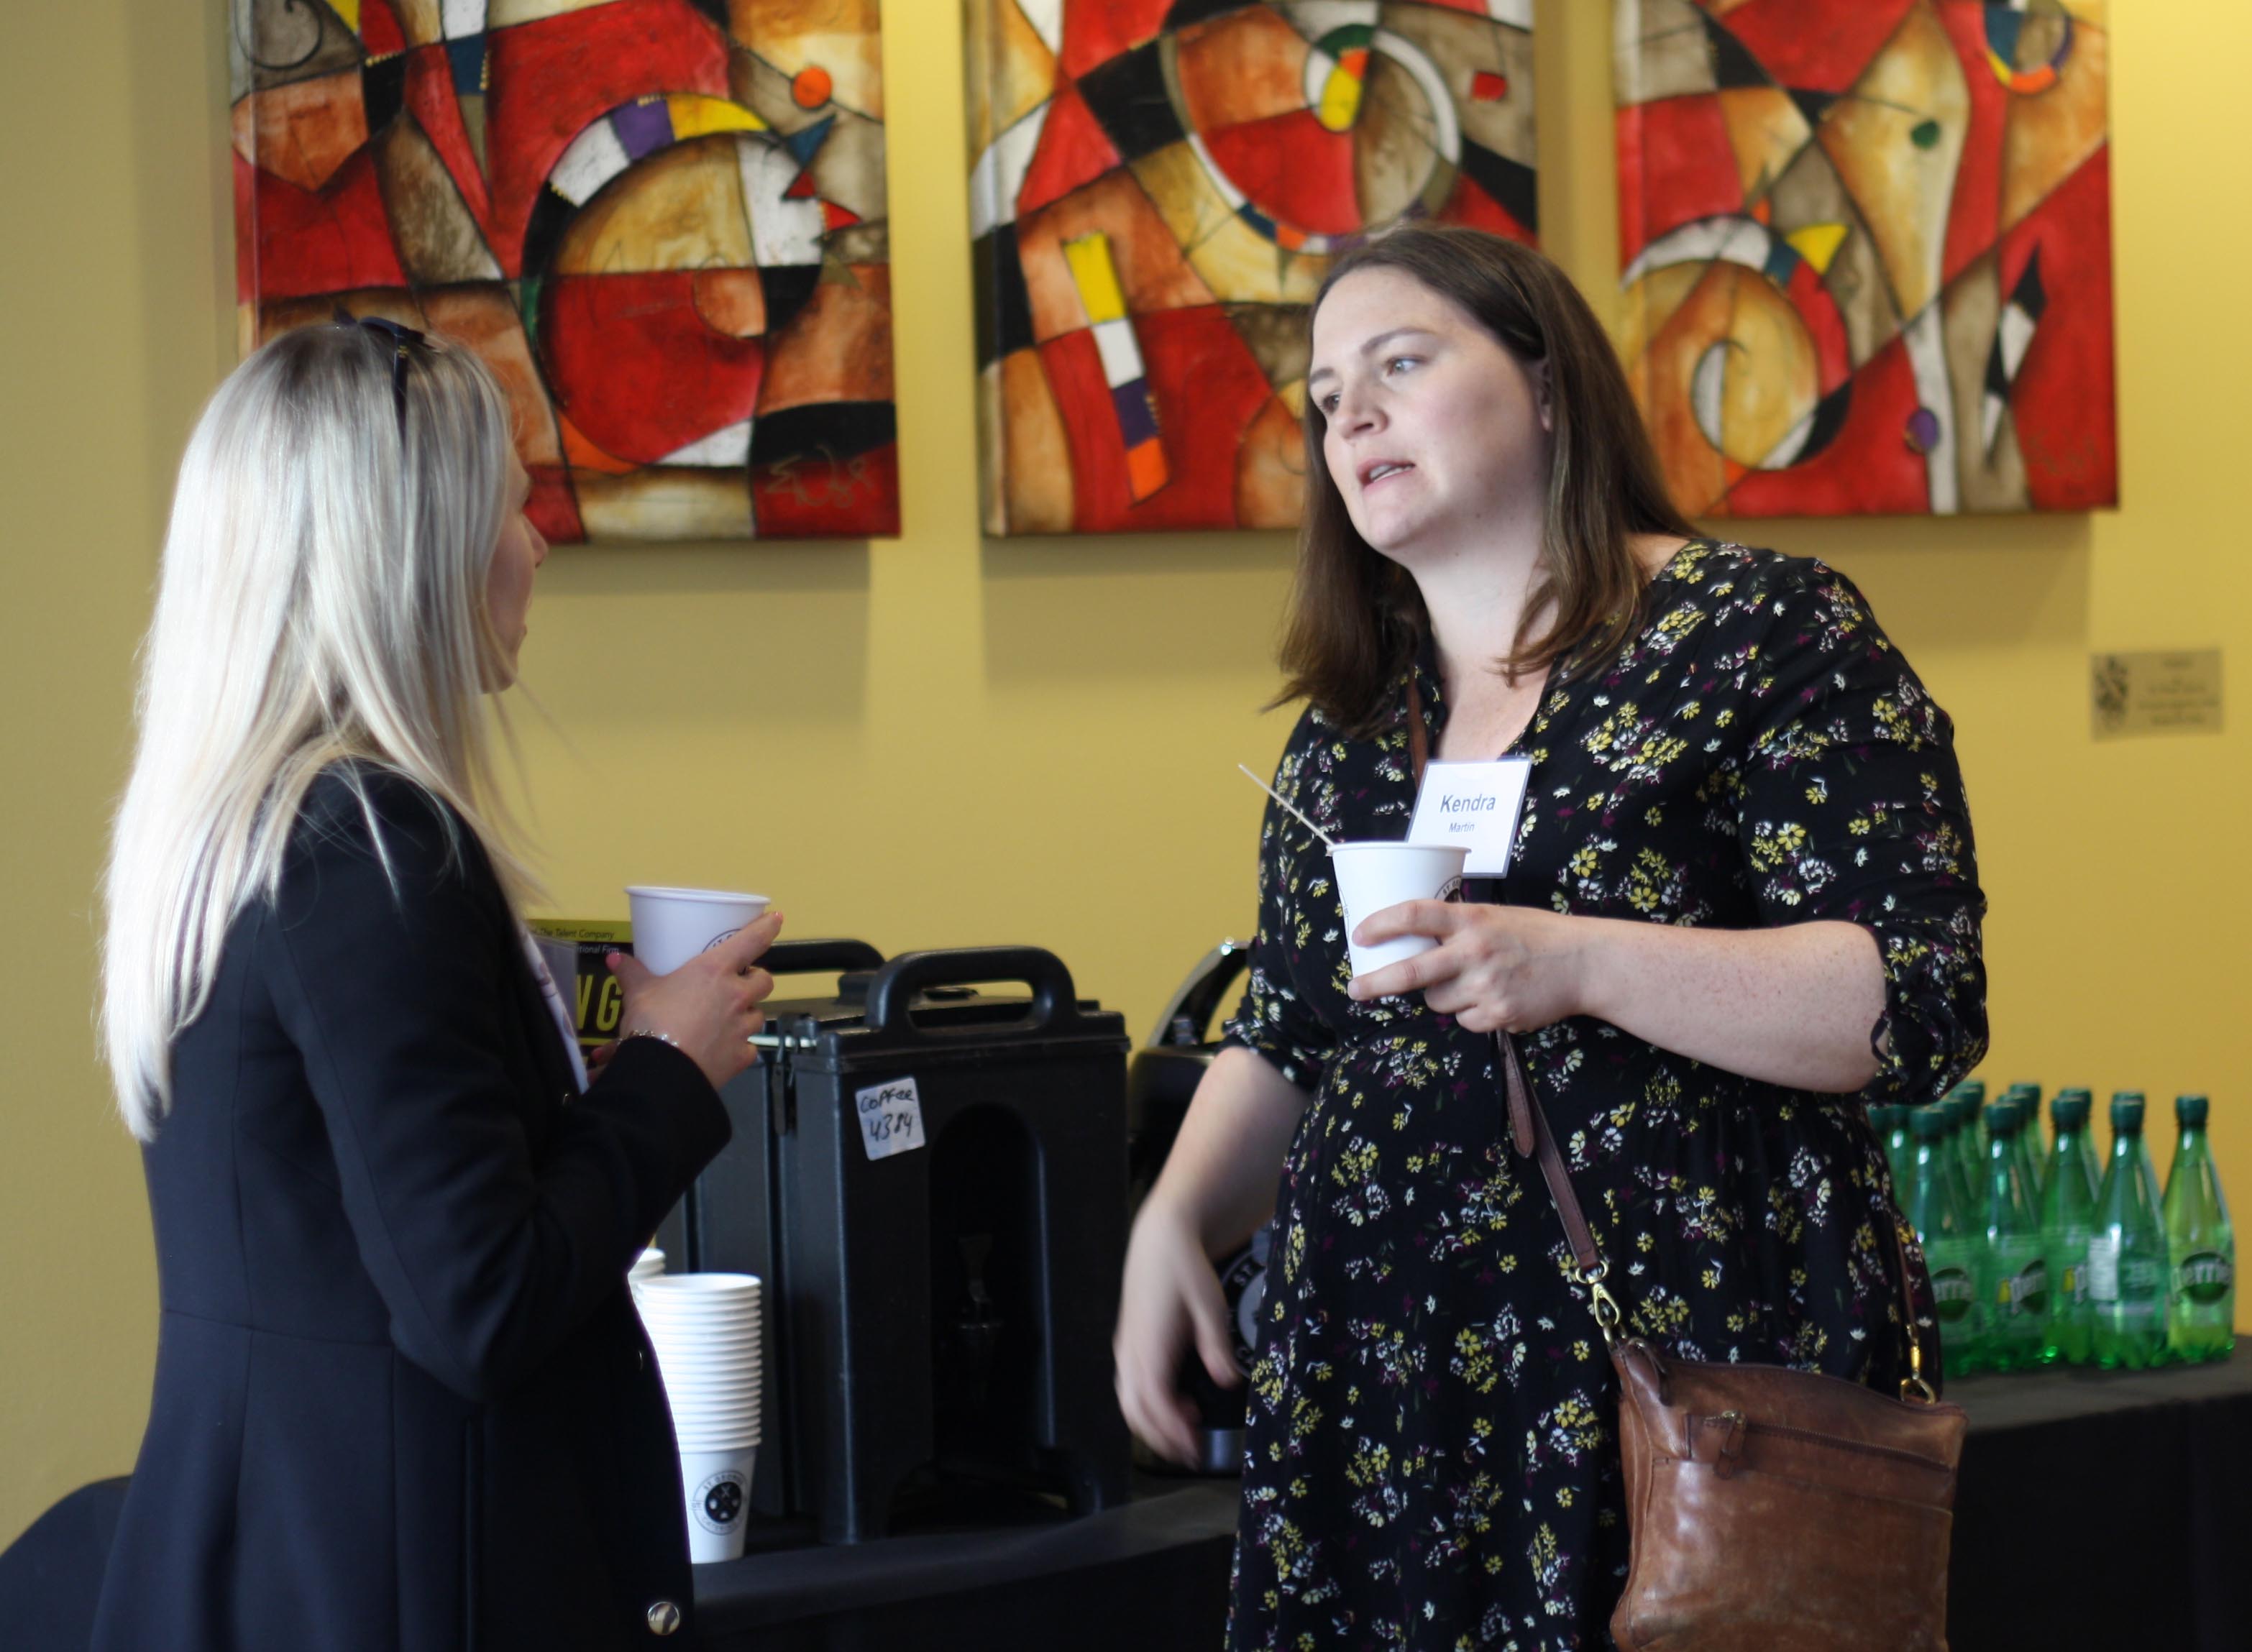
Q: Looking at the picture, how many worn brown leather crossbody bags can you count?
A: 1